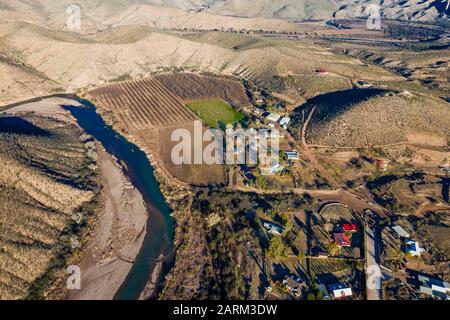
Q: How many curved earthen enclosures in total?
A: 1